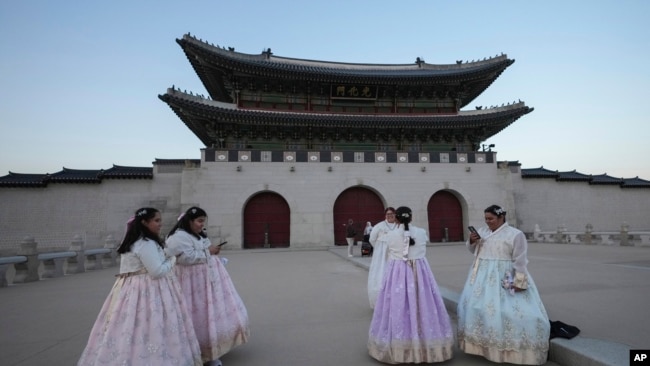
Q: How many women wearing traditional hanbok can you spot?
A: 5